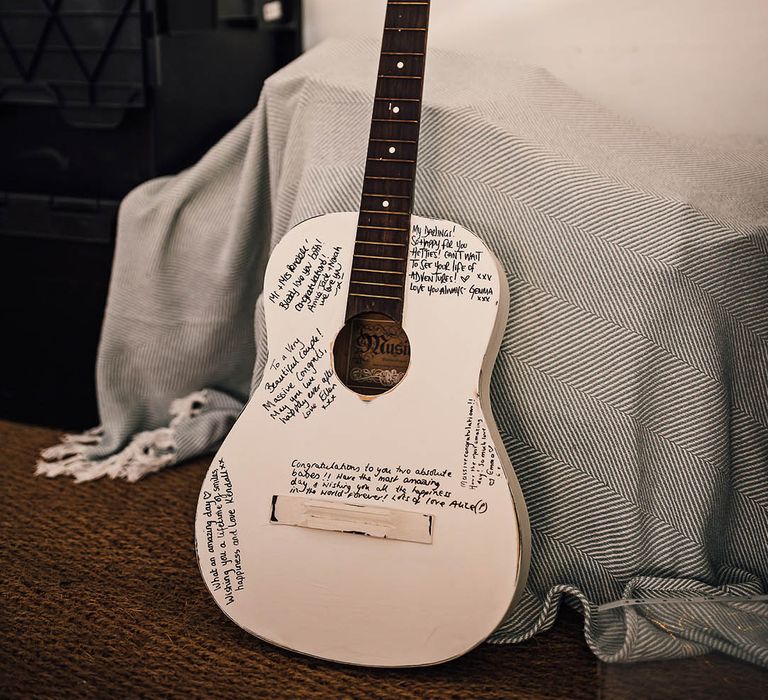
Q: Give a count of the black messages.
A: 6